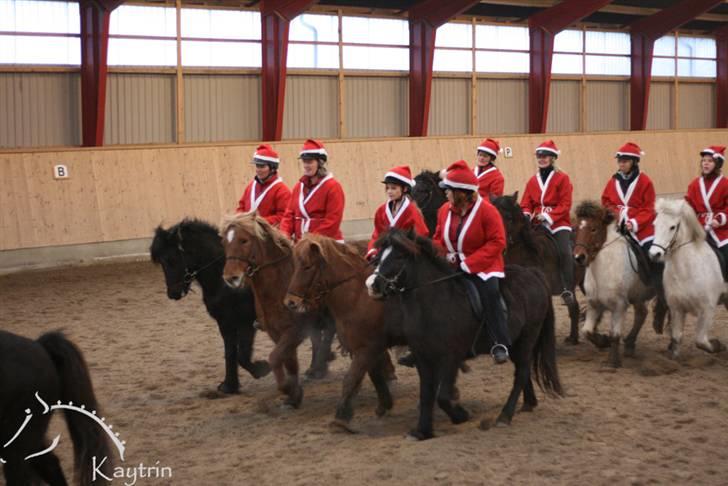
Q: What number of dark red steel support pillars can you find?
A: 6